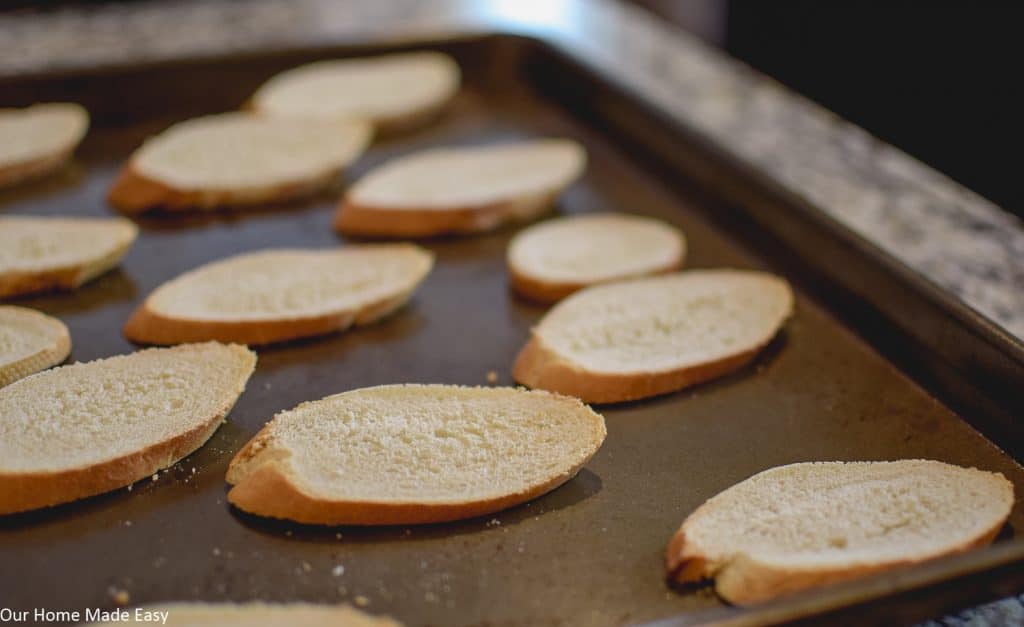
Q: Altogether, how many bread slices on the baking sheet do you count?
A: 13